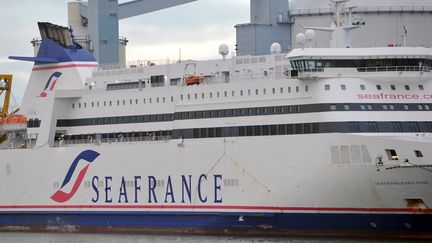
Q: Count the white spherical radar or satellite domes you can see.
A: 4